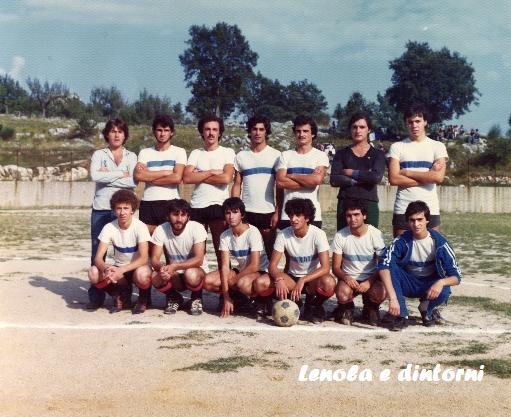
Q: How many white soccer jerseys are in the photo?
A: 11